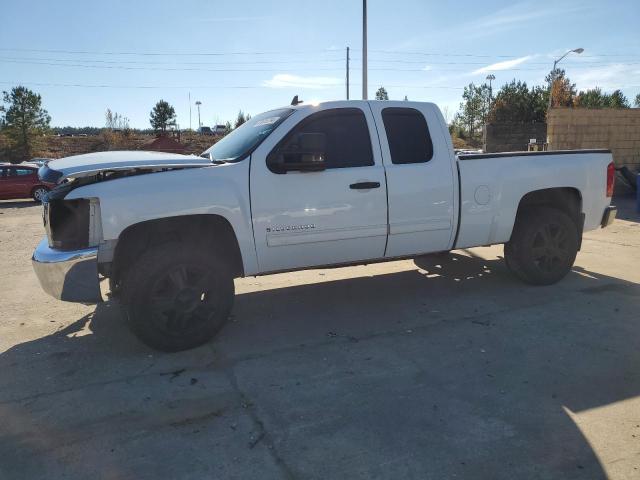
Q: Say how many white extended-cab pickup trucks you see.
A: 1